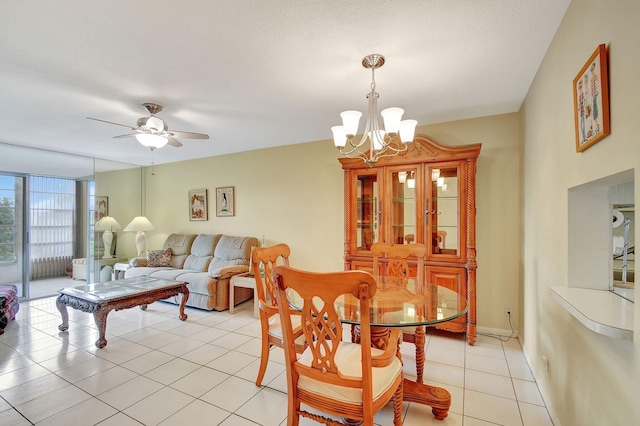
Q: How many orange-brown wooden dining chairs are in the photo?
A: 3